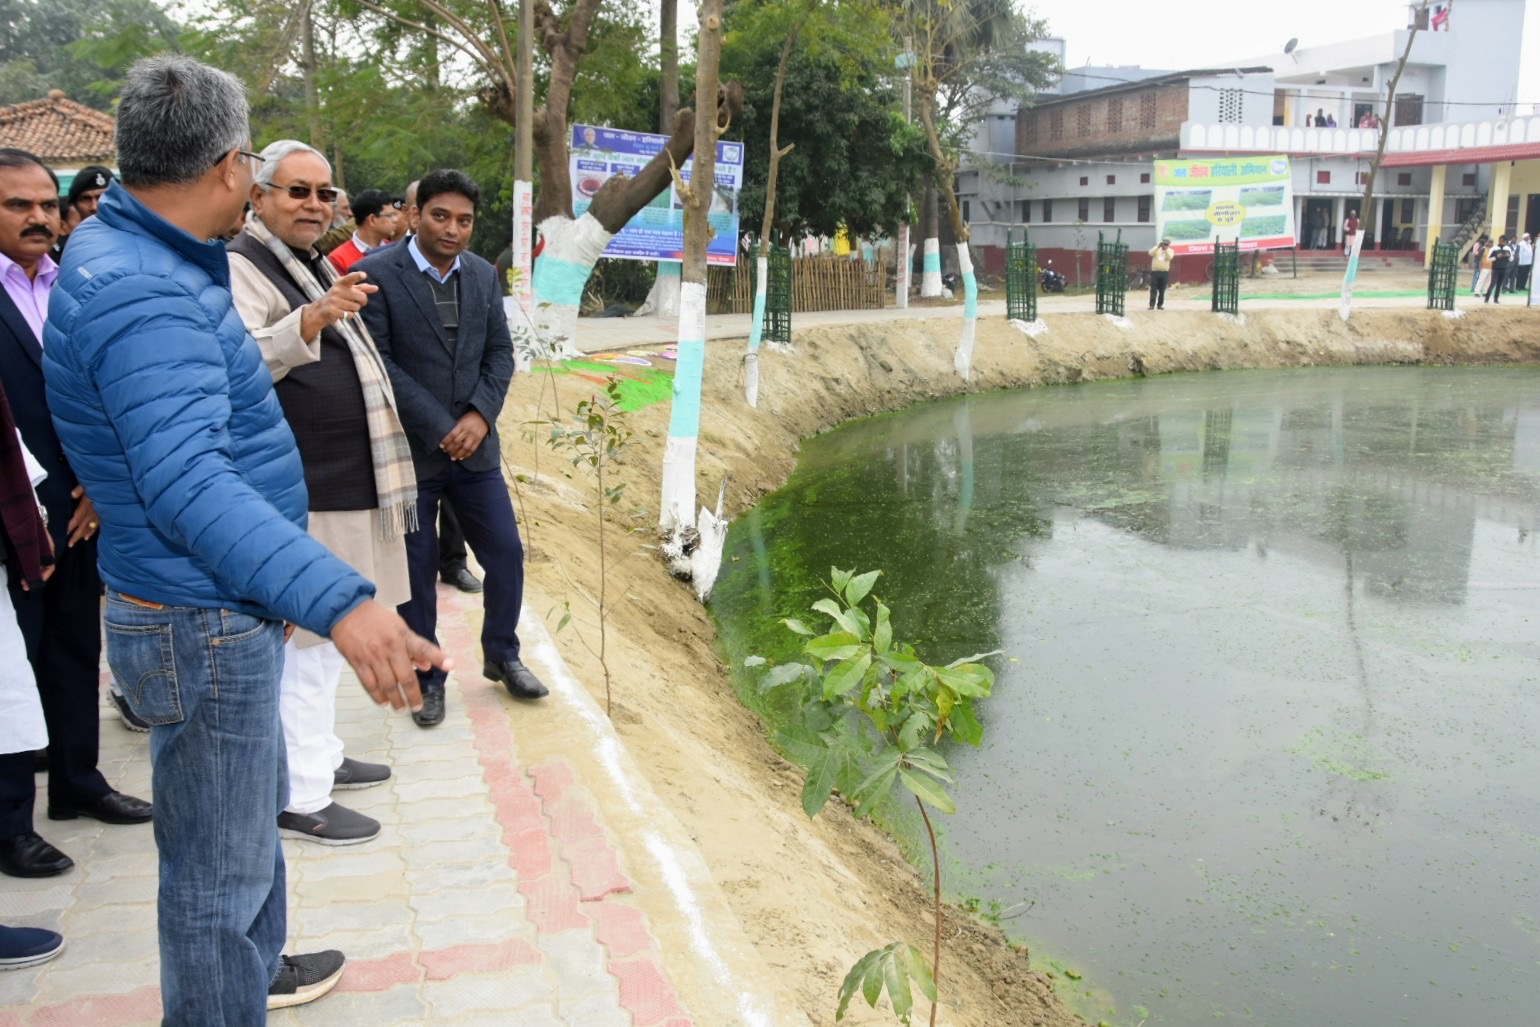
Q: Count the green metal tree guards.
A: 5